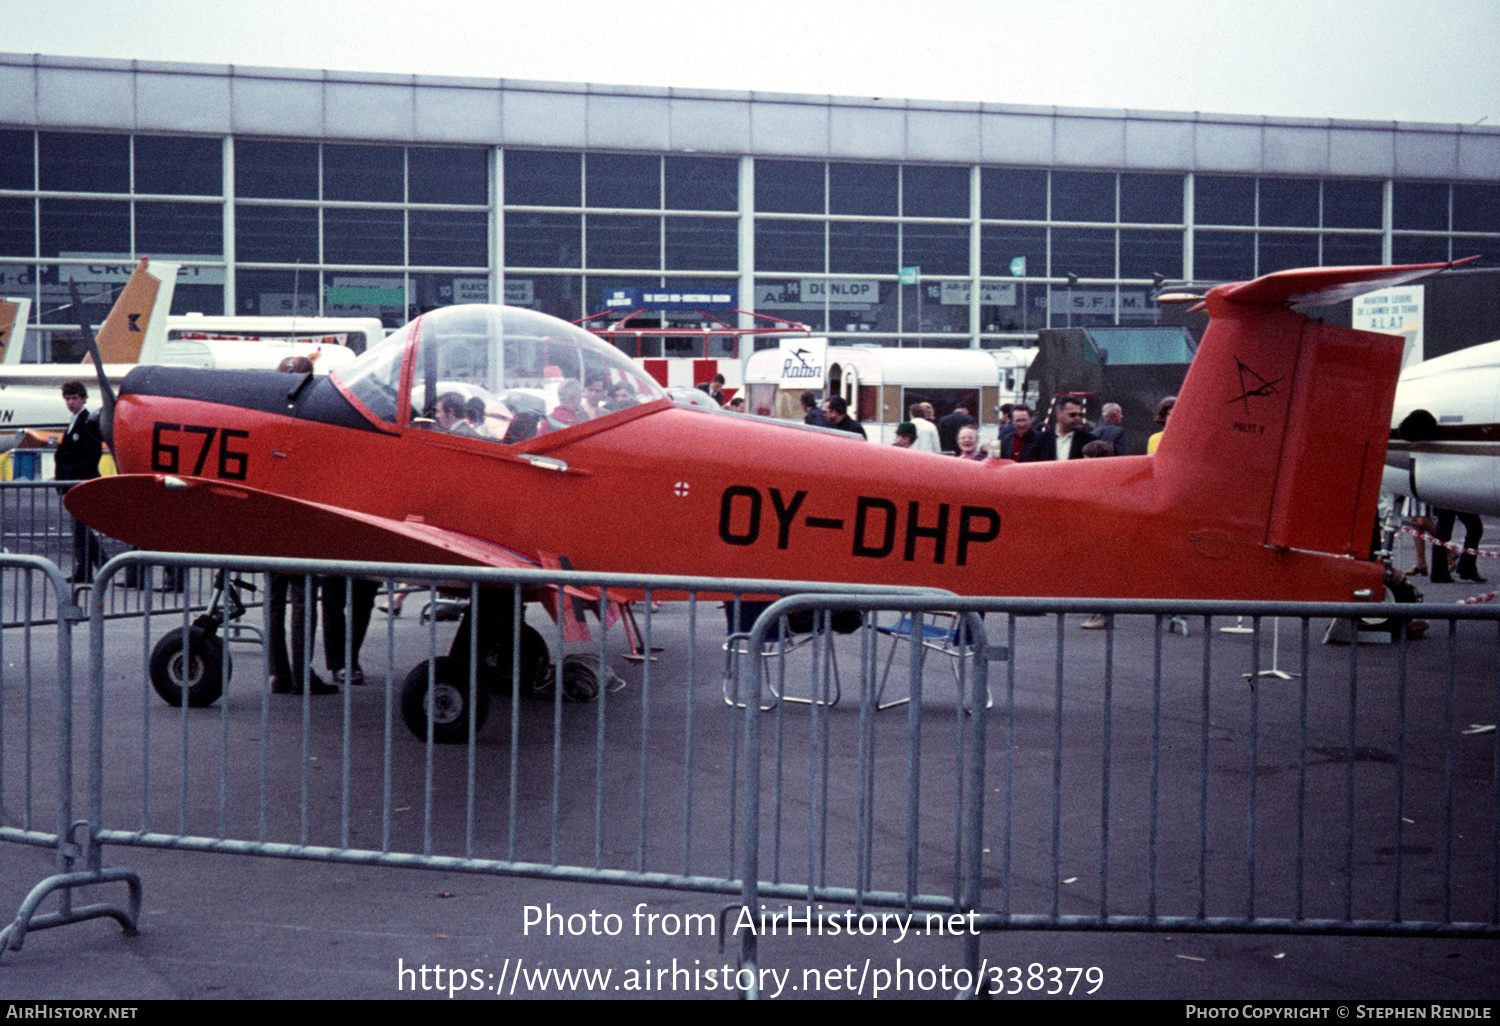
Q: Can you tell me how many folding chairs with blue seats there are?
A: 2